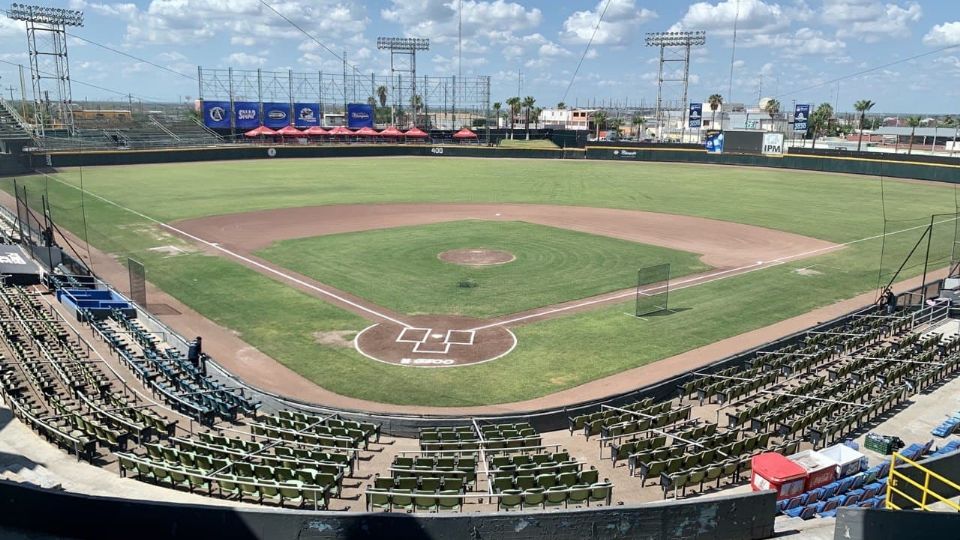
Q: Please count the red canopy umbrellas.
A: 8